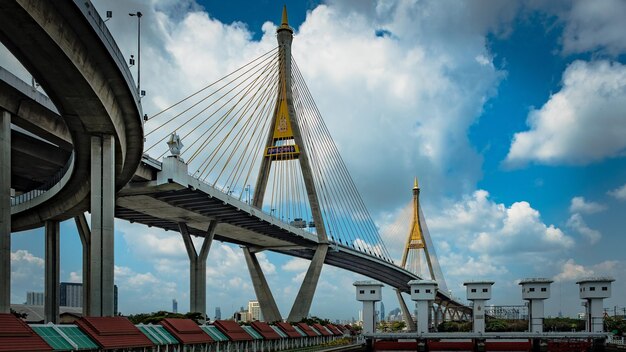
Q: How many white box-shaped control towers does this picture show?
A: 5